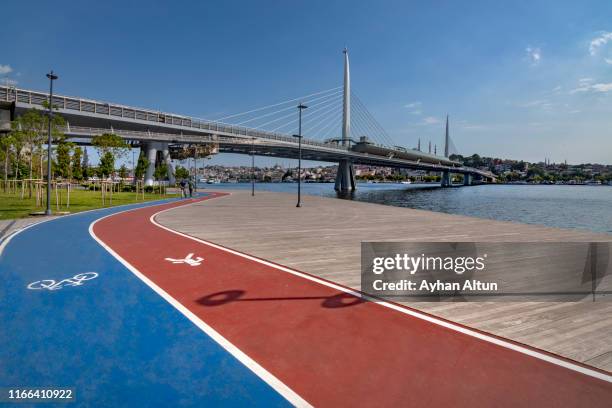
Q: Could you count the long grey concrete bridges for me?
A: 1